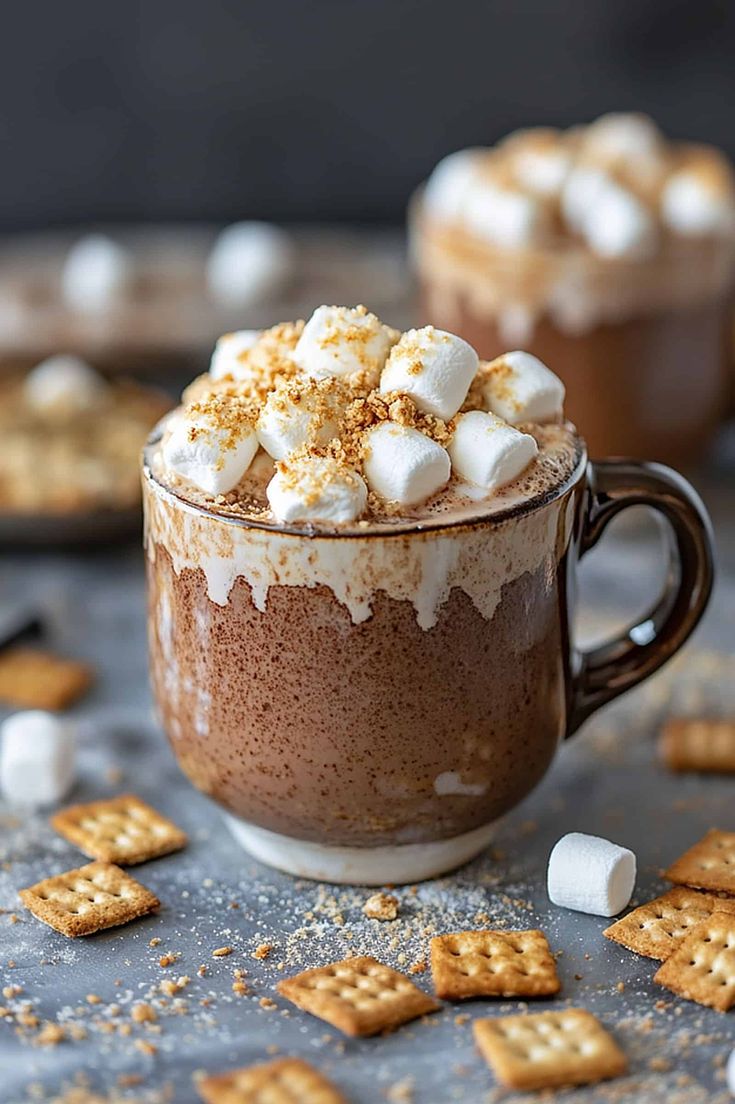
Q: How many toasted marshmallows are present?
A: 0